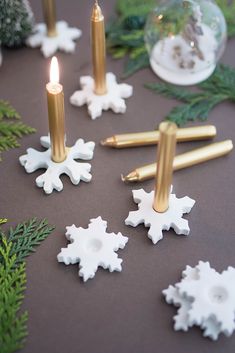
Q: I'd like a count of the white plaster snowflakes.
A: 7